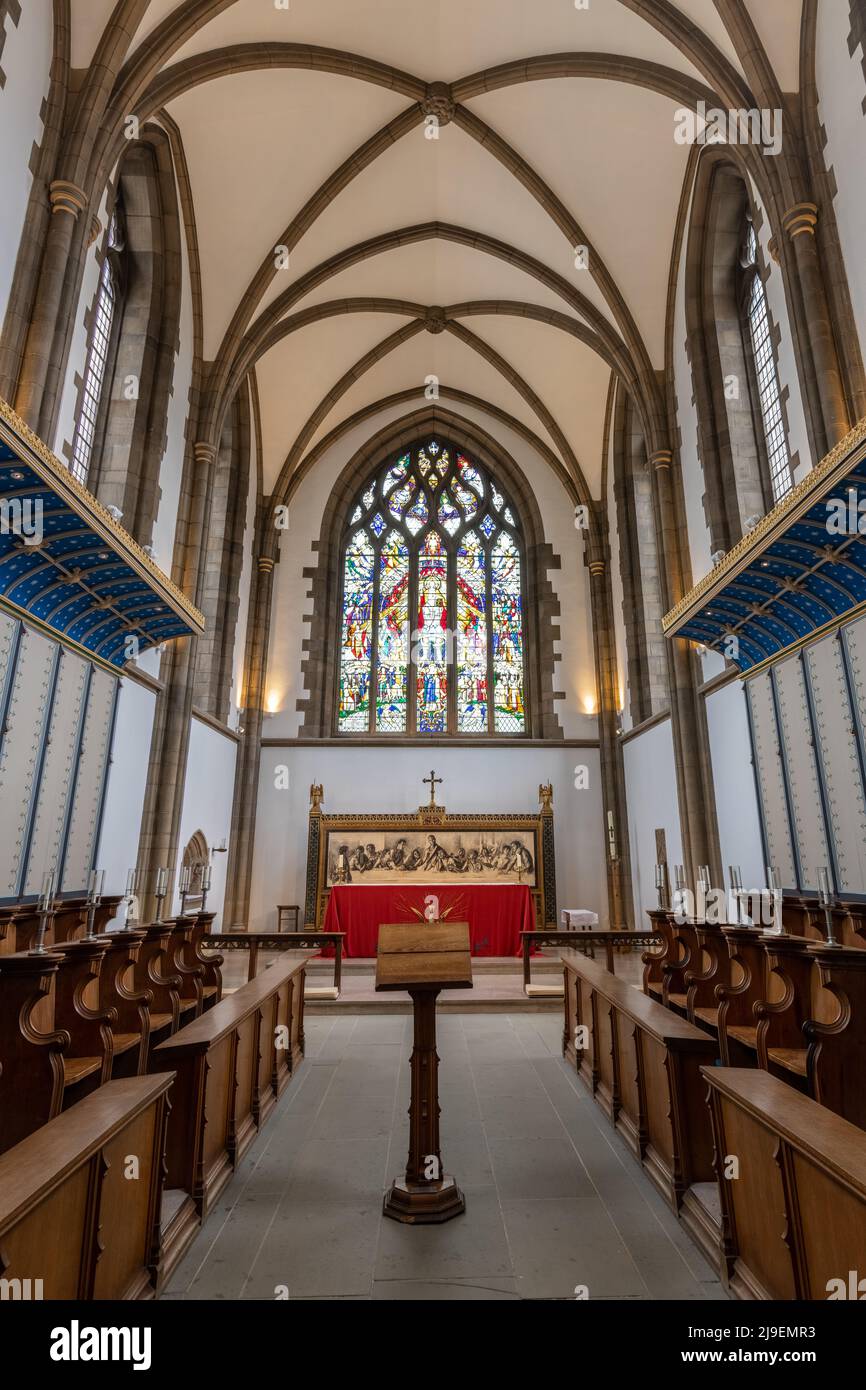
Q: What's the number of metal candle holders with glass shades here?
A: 12